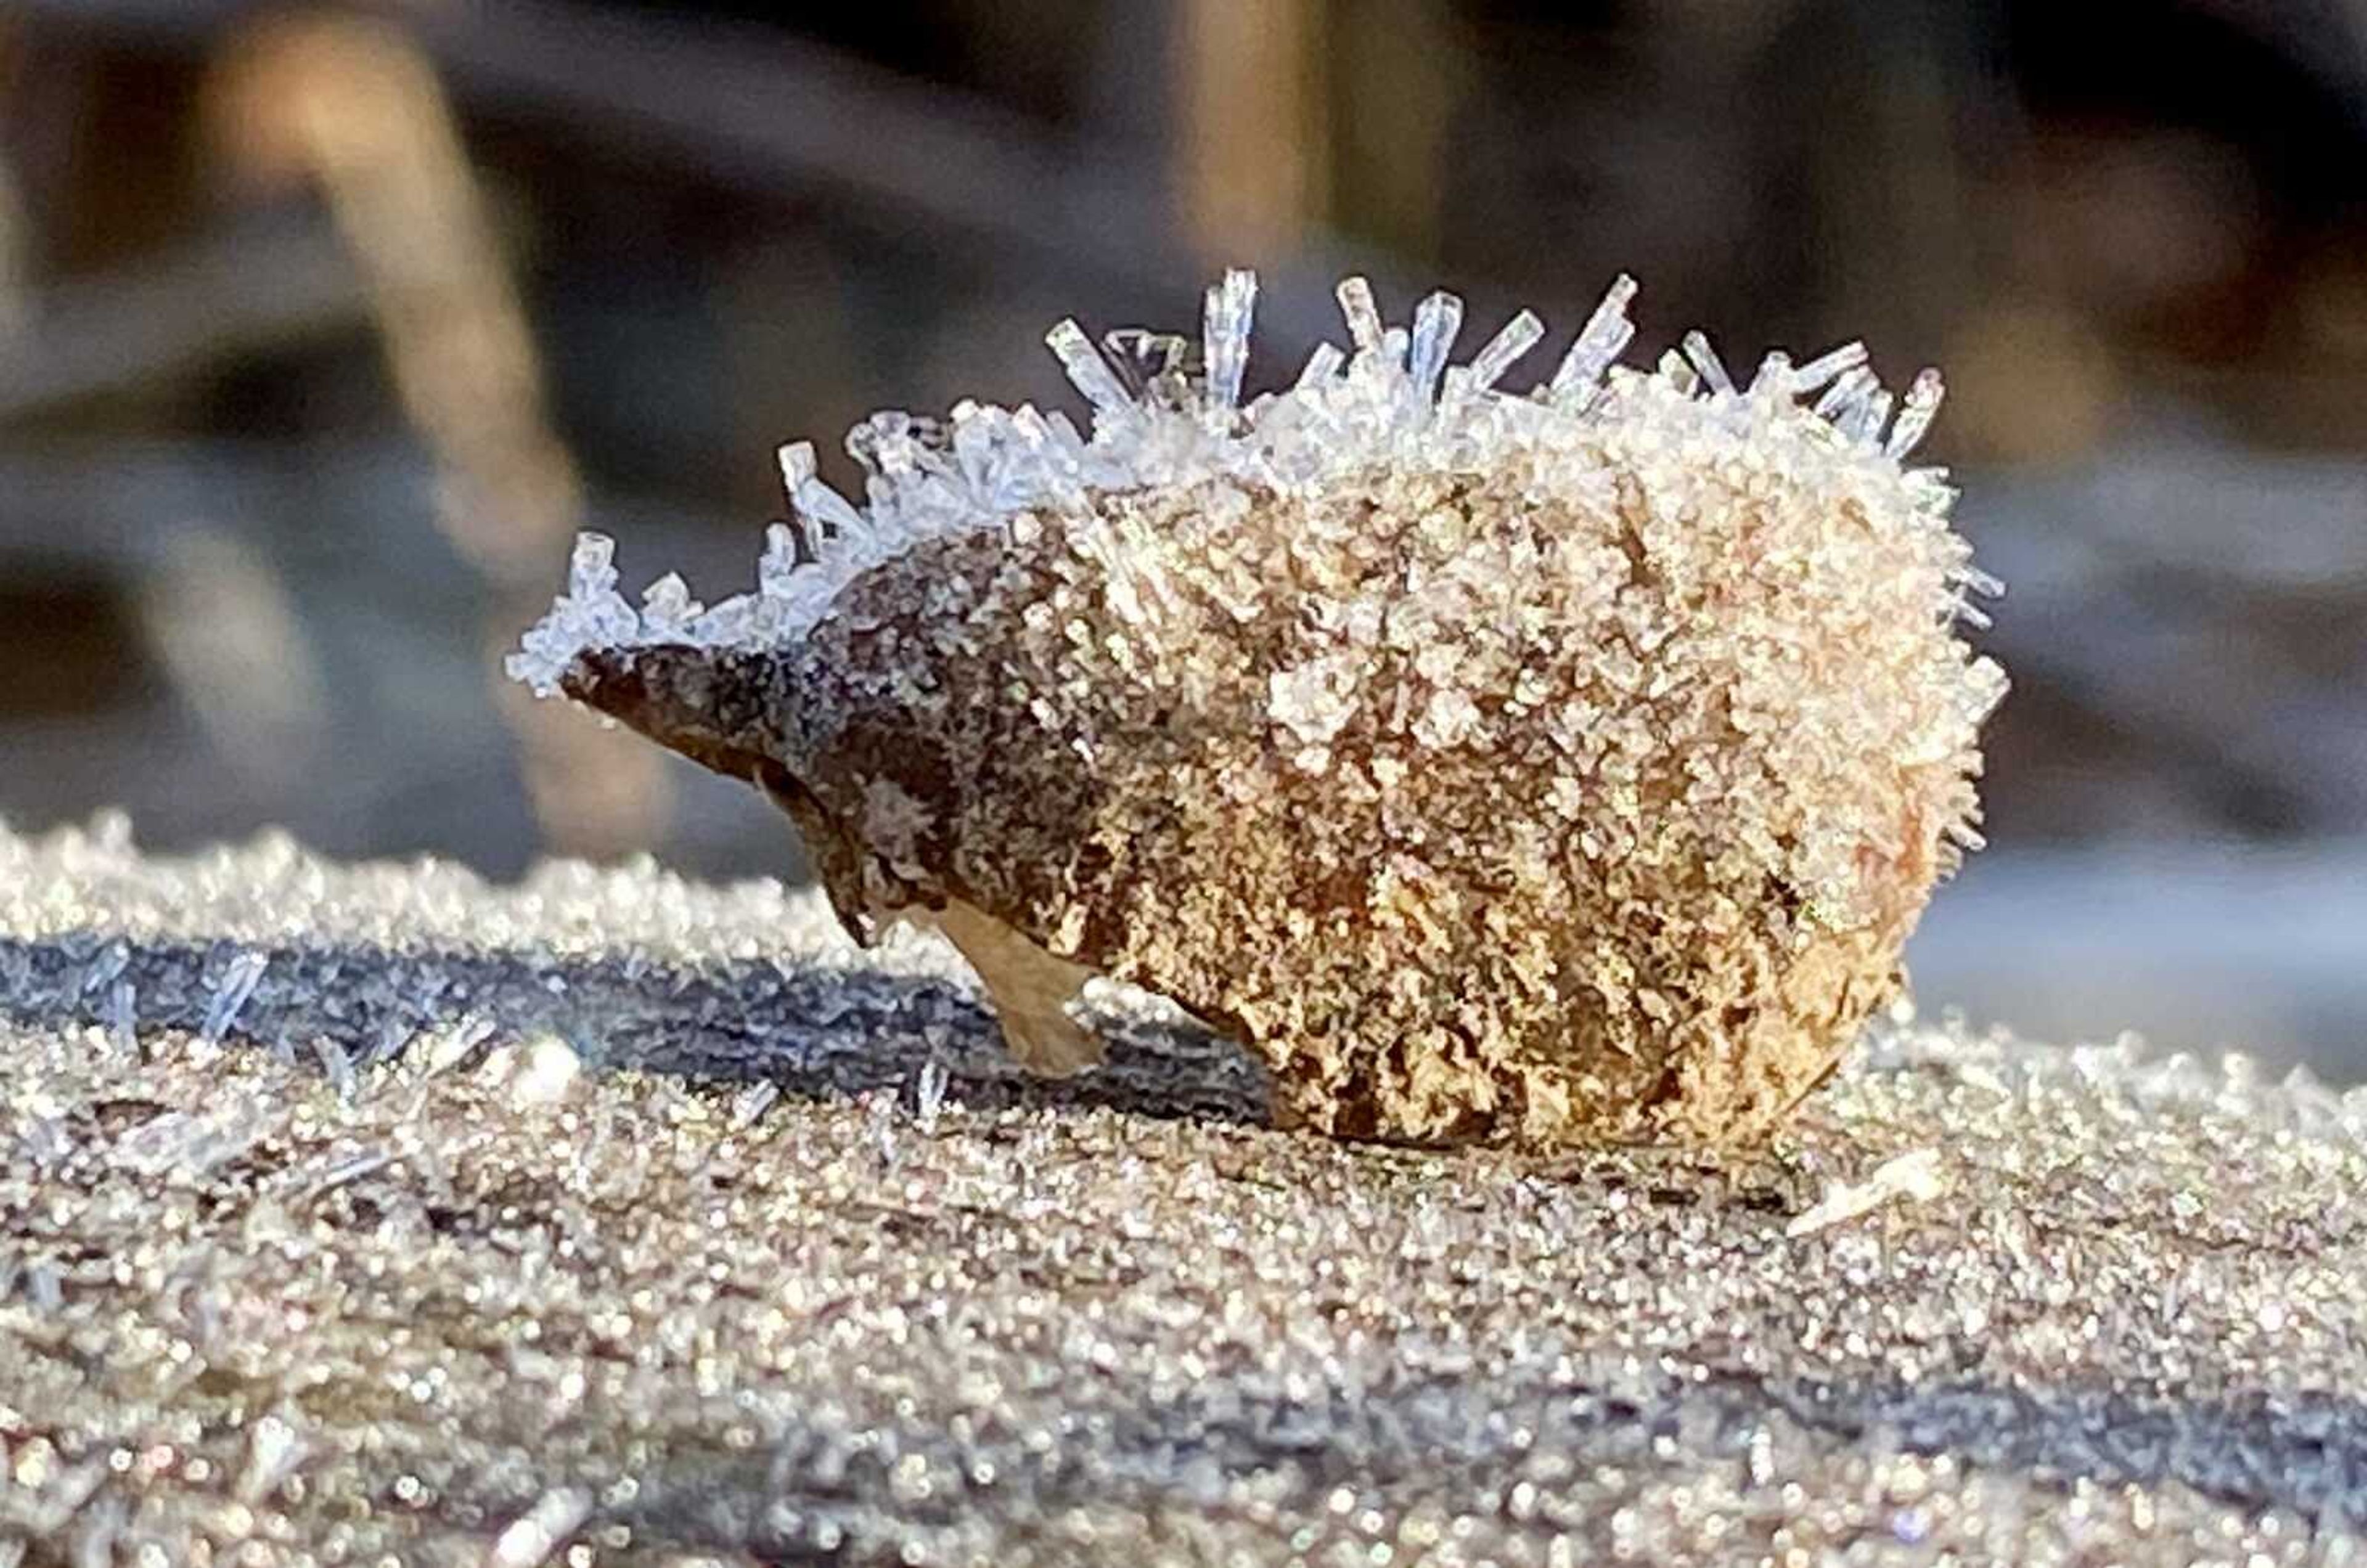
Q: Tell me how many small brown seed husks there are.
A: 1